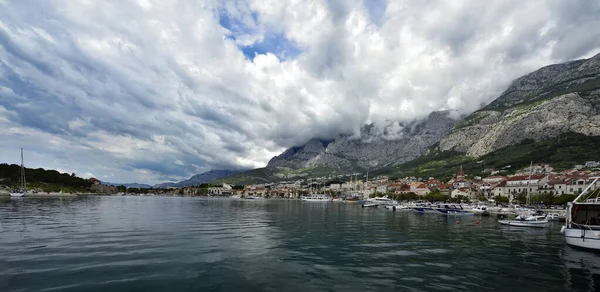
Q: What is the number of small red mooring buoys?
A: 3